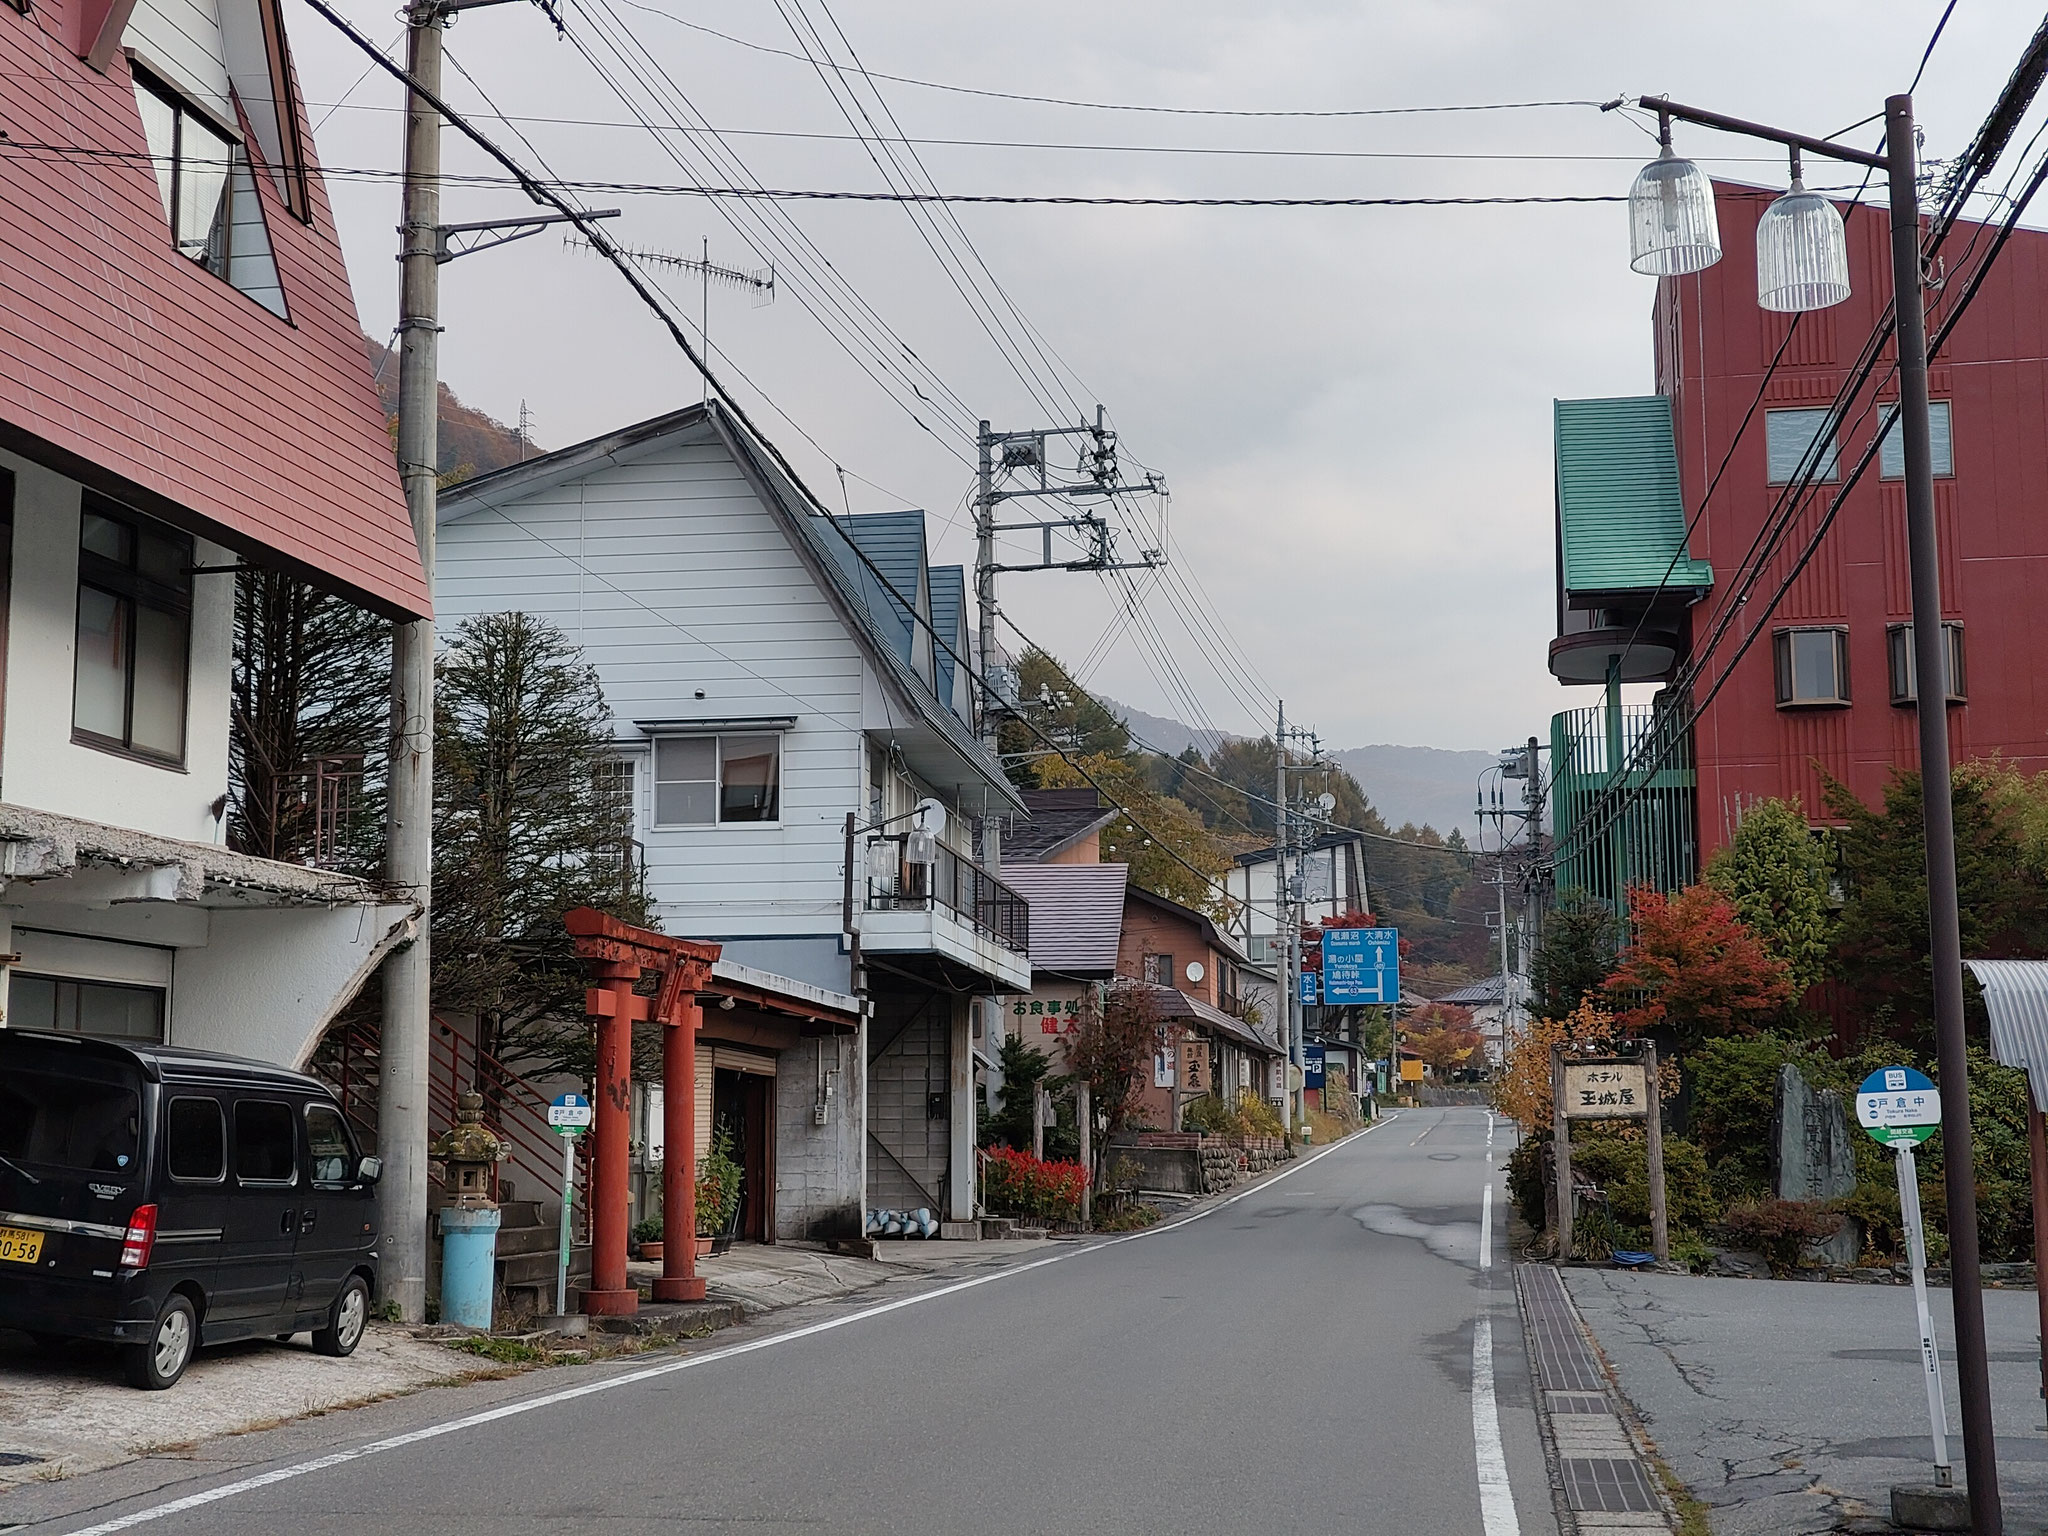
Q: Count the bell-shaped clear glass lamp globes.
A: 4